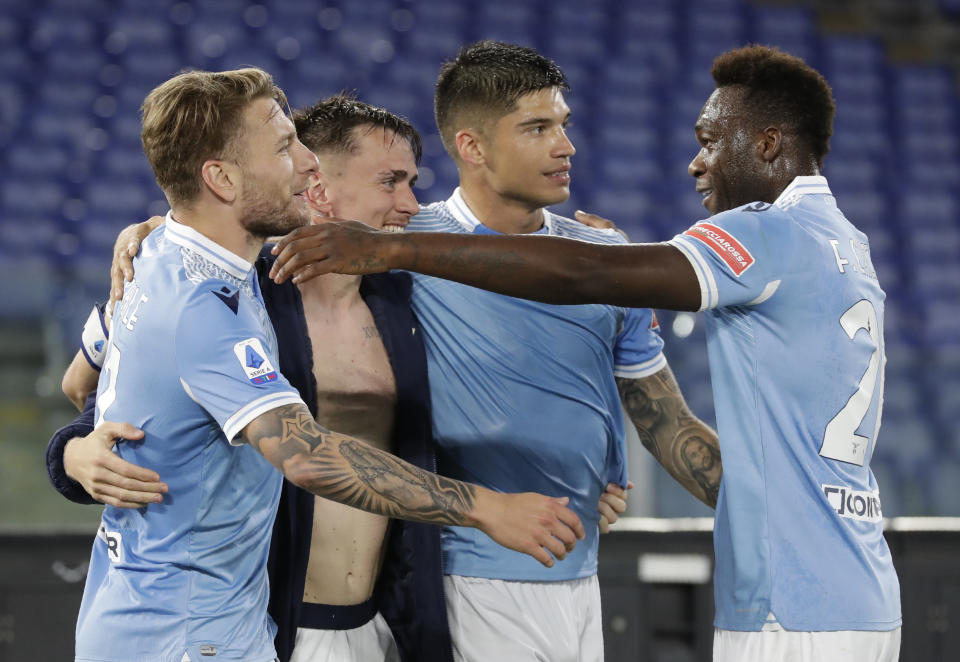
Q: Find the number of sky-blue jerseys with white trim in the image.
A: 3